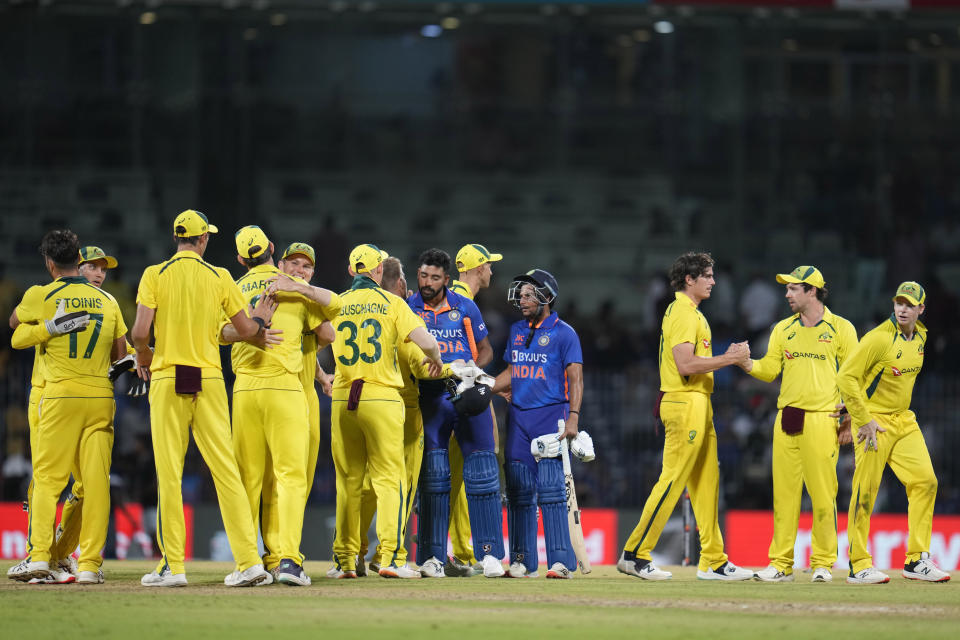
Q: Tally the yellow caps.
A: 8